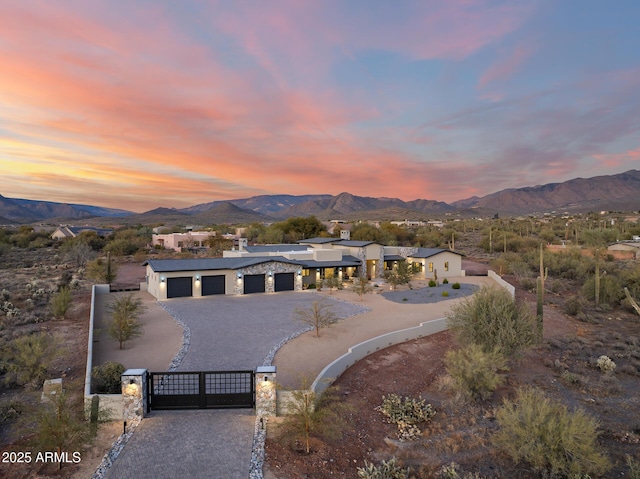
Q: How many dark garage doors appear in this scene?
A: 4